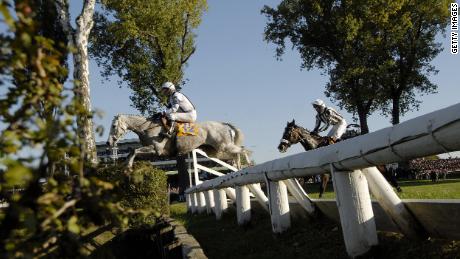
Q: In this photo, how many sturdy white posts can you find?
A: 8